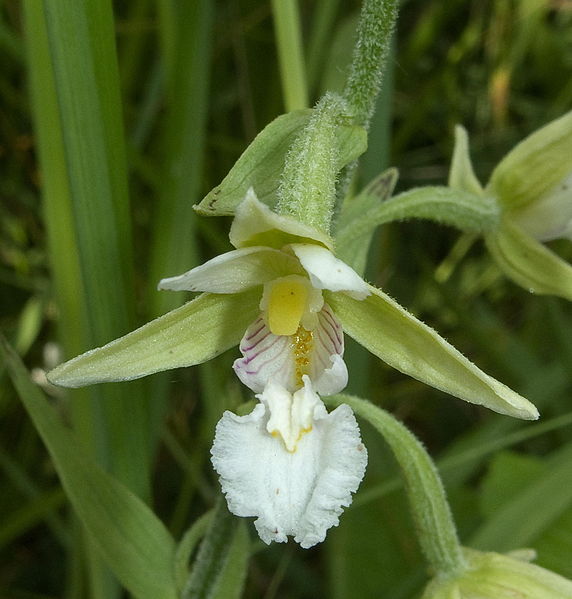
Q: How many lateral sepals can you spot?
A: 2